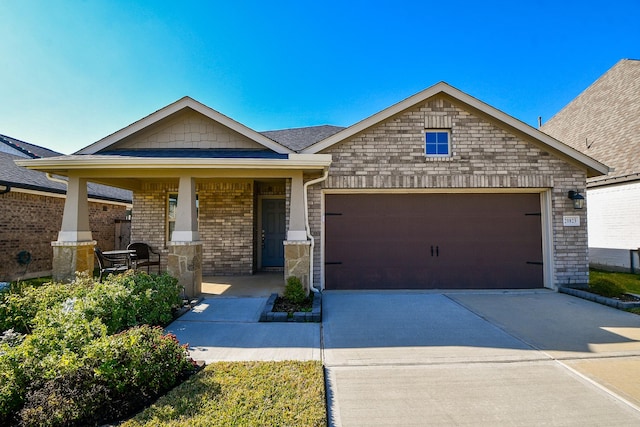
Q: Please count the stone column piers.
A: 3